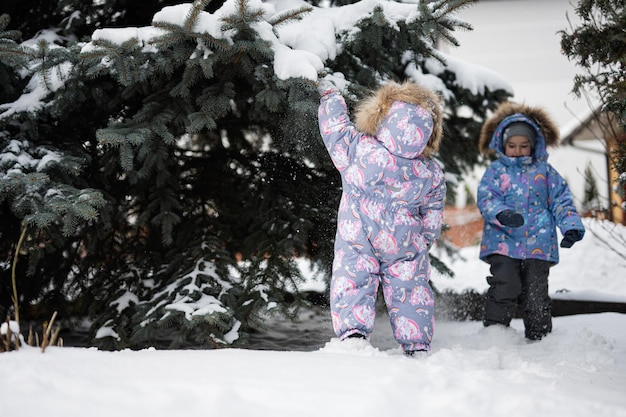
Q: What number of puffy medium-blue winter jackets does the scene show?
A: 1